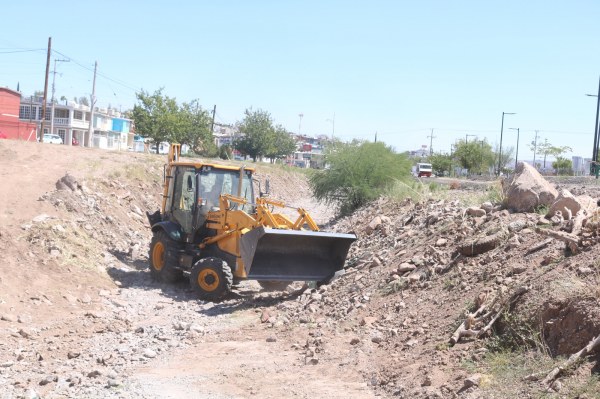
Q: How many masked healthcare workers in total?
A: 0